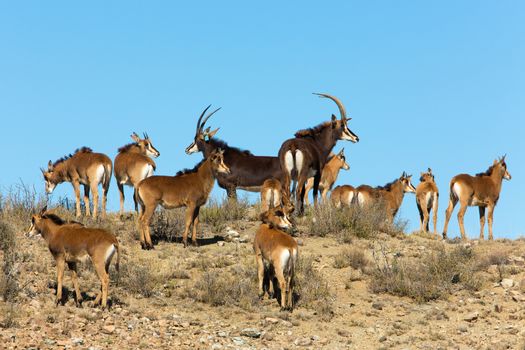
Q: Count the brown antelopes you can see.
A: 11